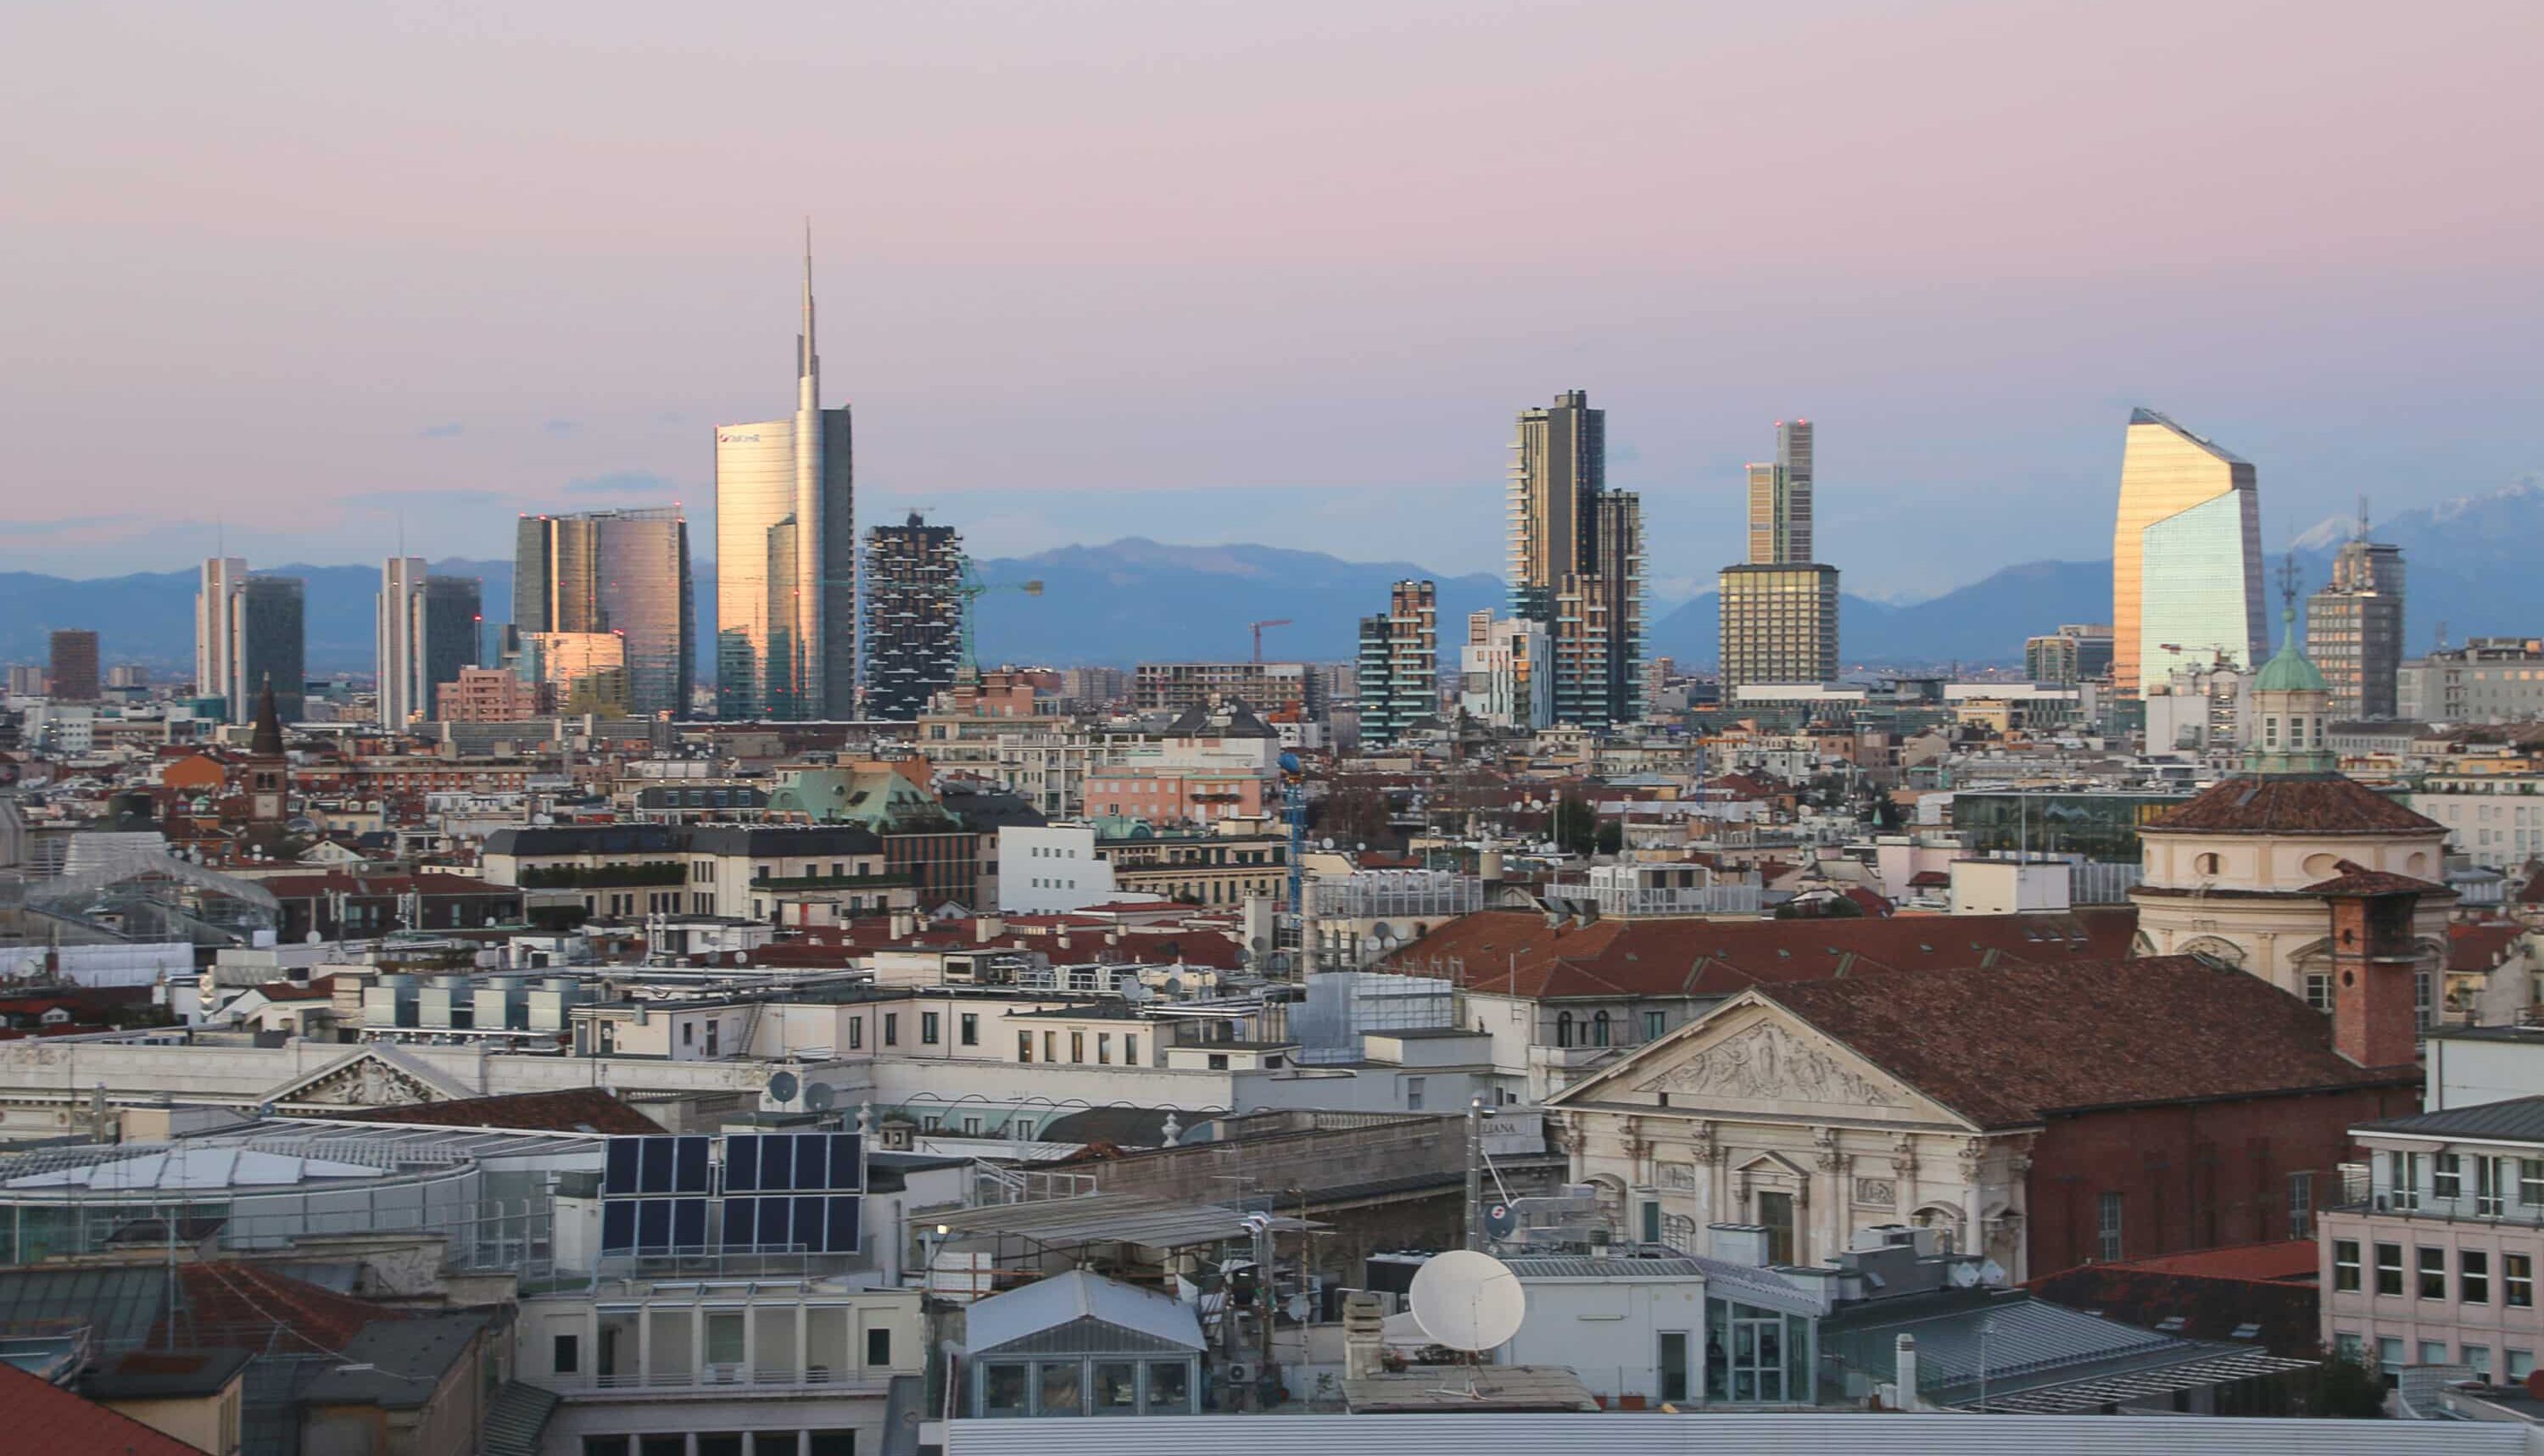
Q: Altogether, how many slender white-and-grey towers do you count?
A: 2